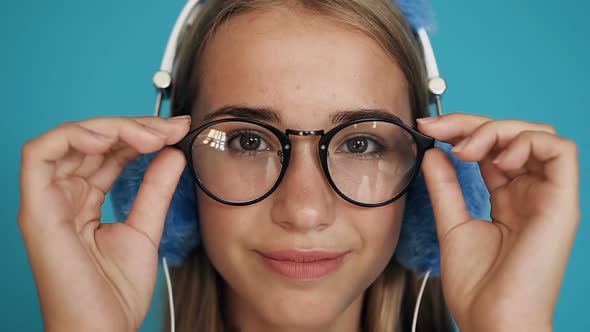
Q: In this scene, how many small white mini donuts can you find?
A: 0